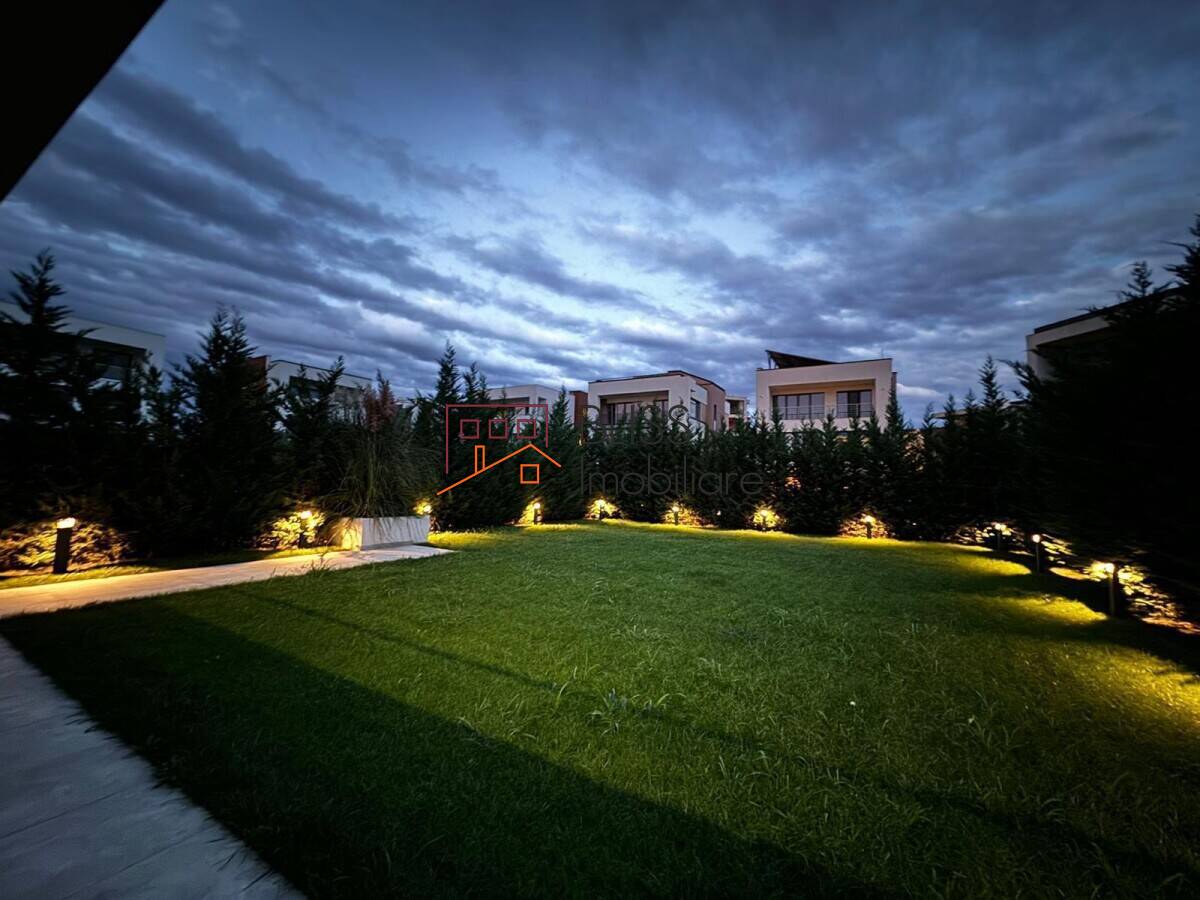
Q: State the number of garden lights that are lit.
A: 11